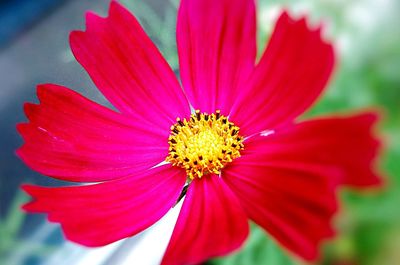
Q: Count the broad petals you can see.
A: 8